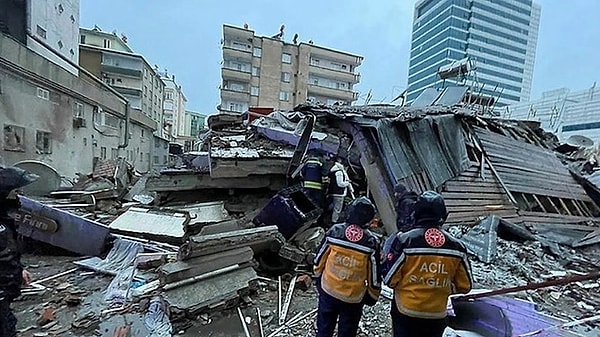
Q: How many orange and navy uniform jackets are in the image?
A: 2